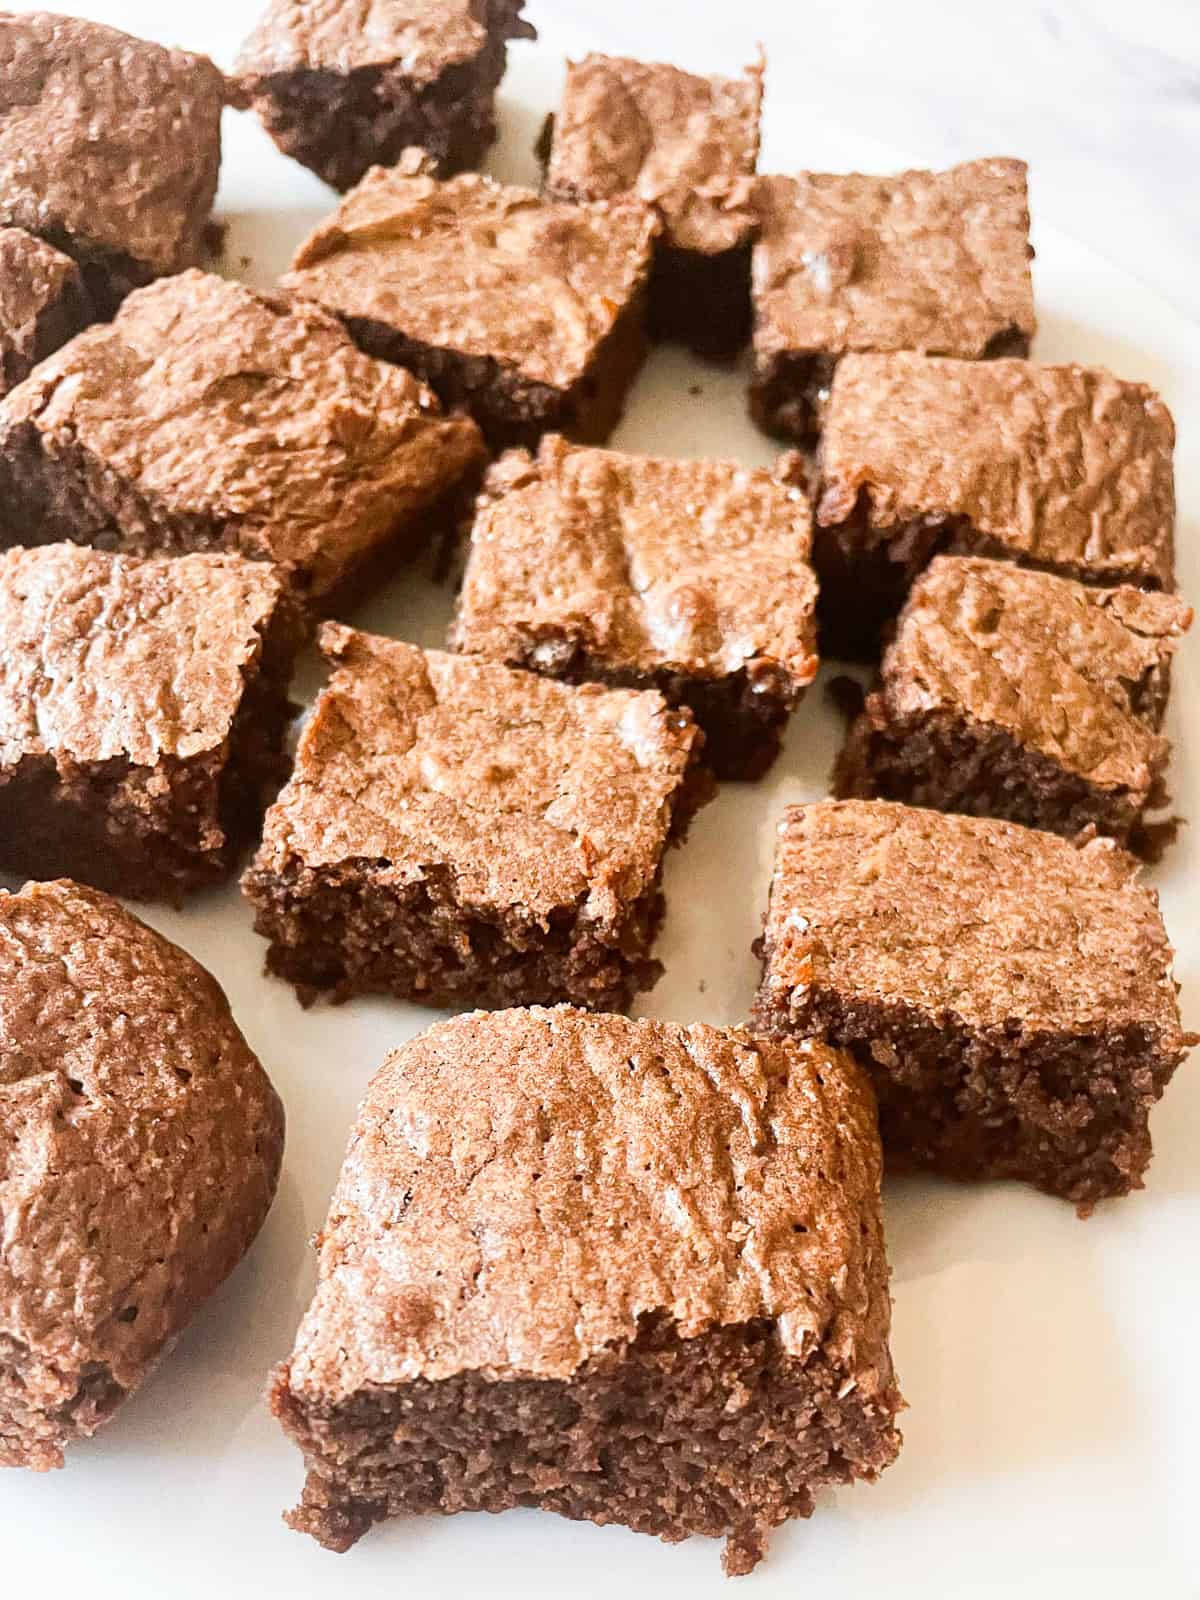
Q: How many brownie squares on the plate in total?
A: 15